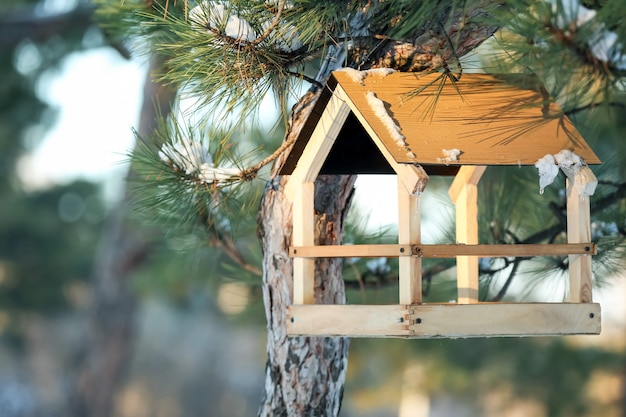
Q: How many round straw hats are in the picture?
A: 0